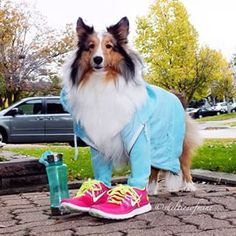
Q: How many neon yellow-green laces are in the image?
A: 2